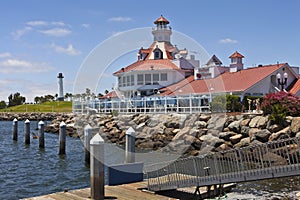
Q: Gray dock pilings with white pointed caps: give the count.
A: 7